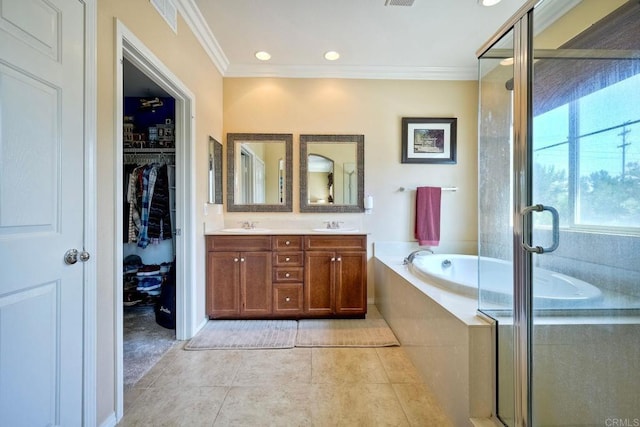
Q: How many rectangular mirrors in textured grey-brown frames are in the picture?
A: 2